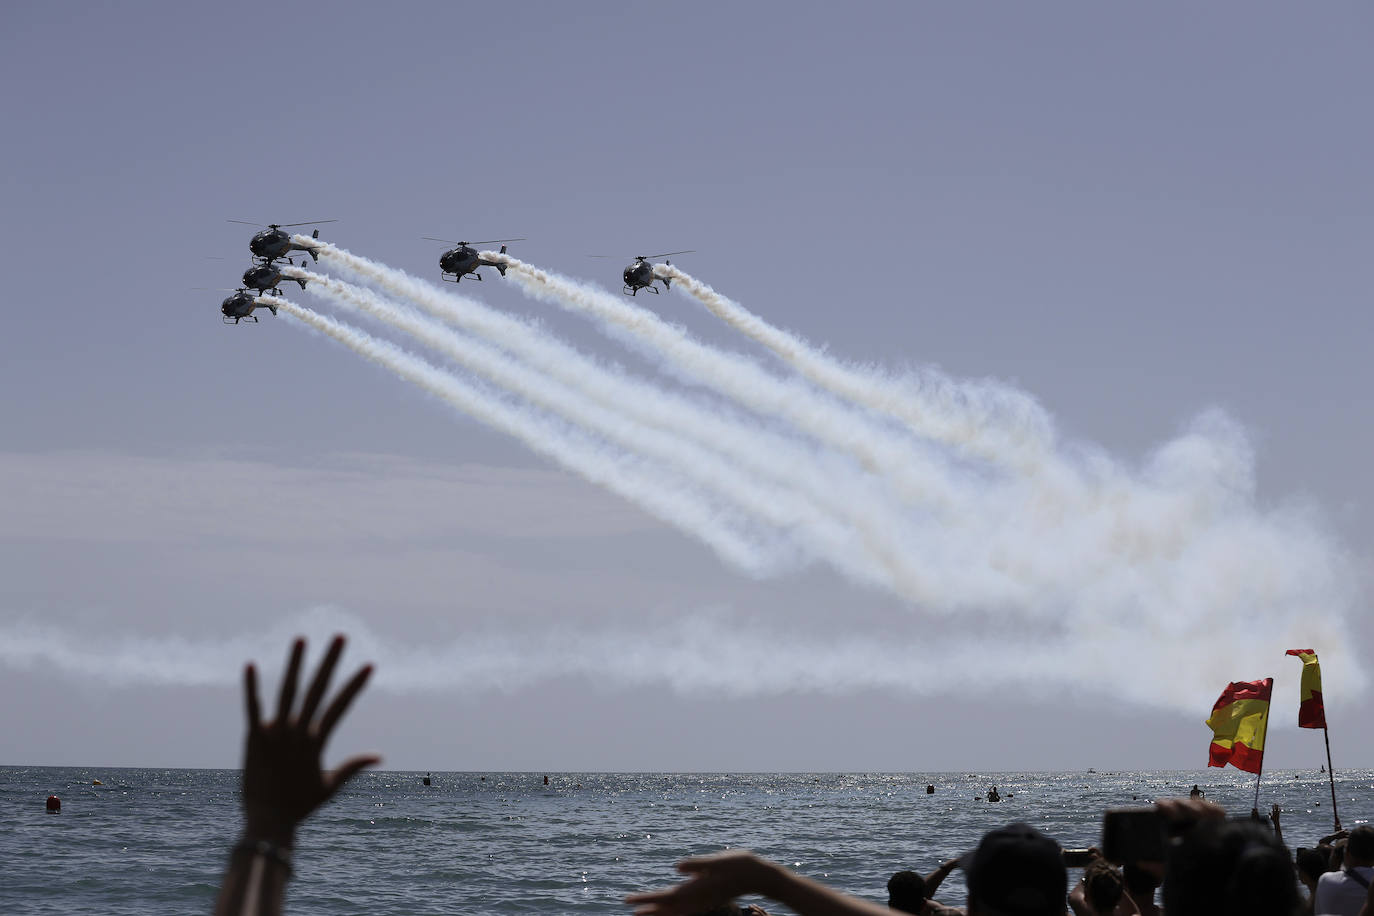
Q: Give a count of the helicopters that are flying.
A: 5